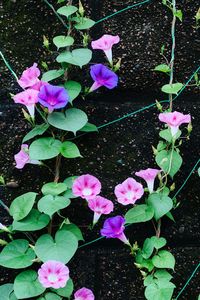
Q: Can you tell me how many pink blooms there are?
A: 12